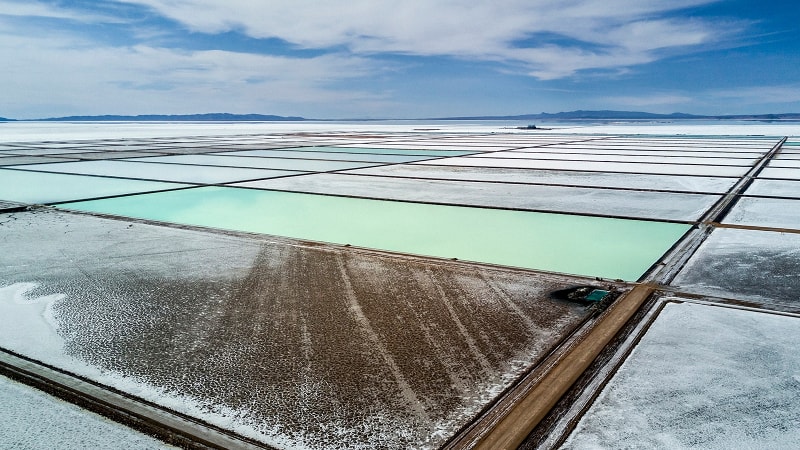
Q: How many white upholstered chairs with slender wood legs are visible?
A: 0